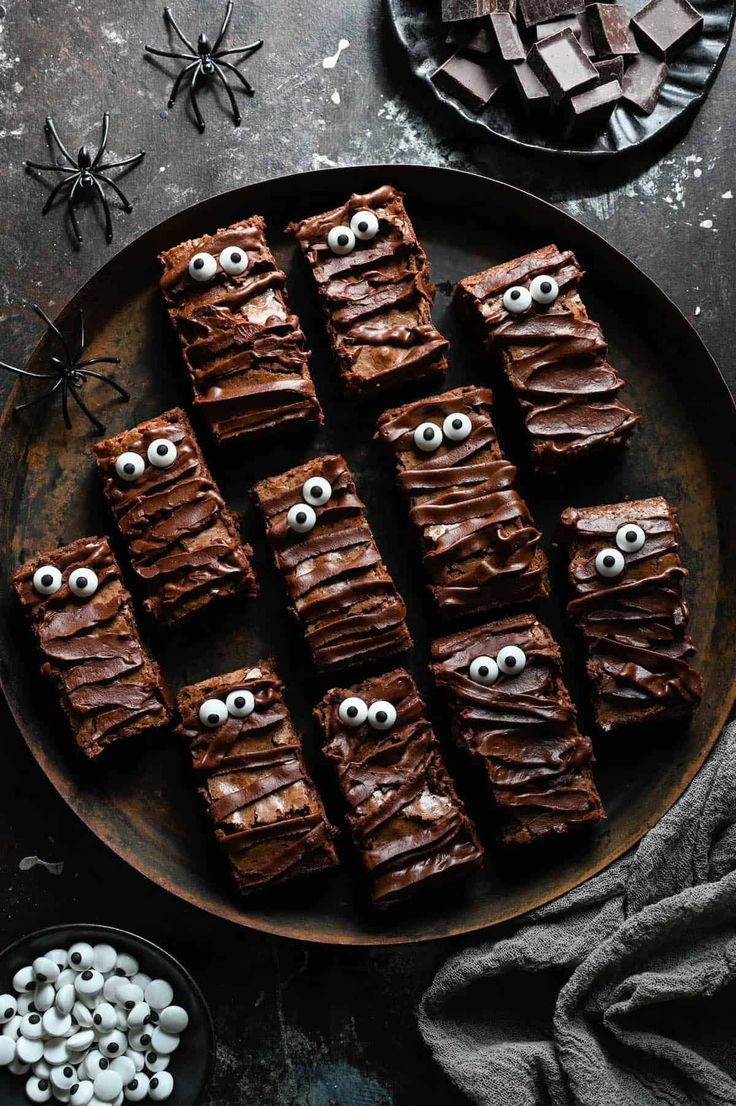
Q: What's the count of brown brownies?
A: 11